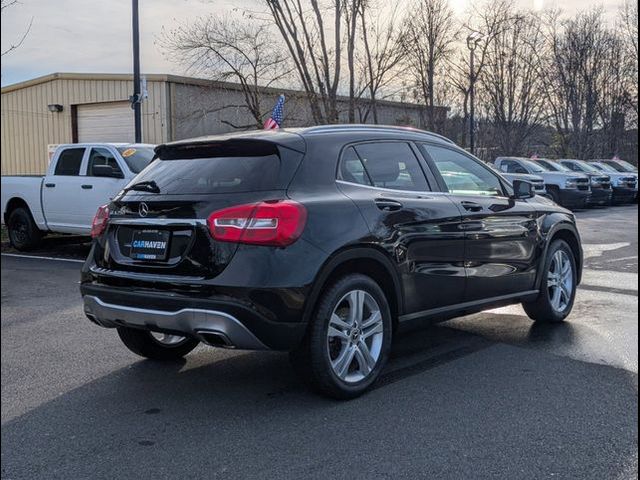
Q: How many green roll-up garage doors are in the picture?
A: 0